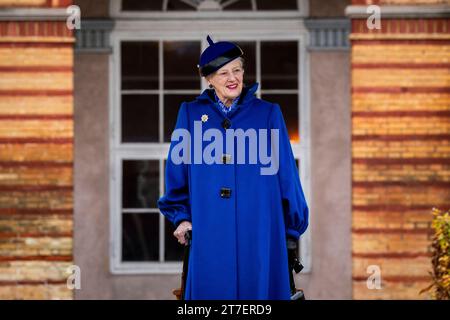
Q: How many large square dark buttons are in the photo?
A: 3